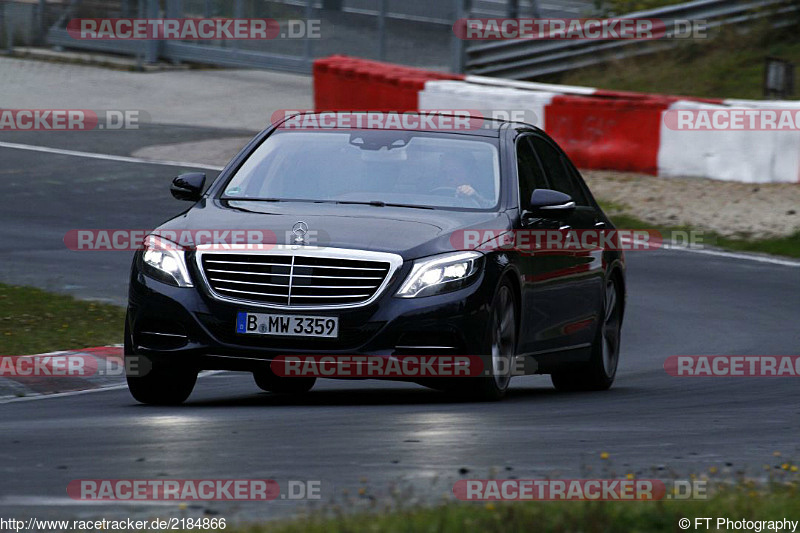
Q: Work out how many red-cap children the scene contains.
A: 0